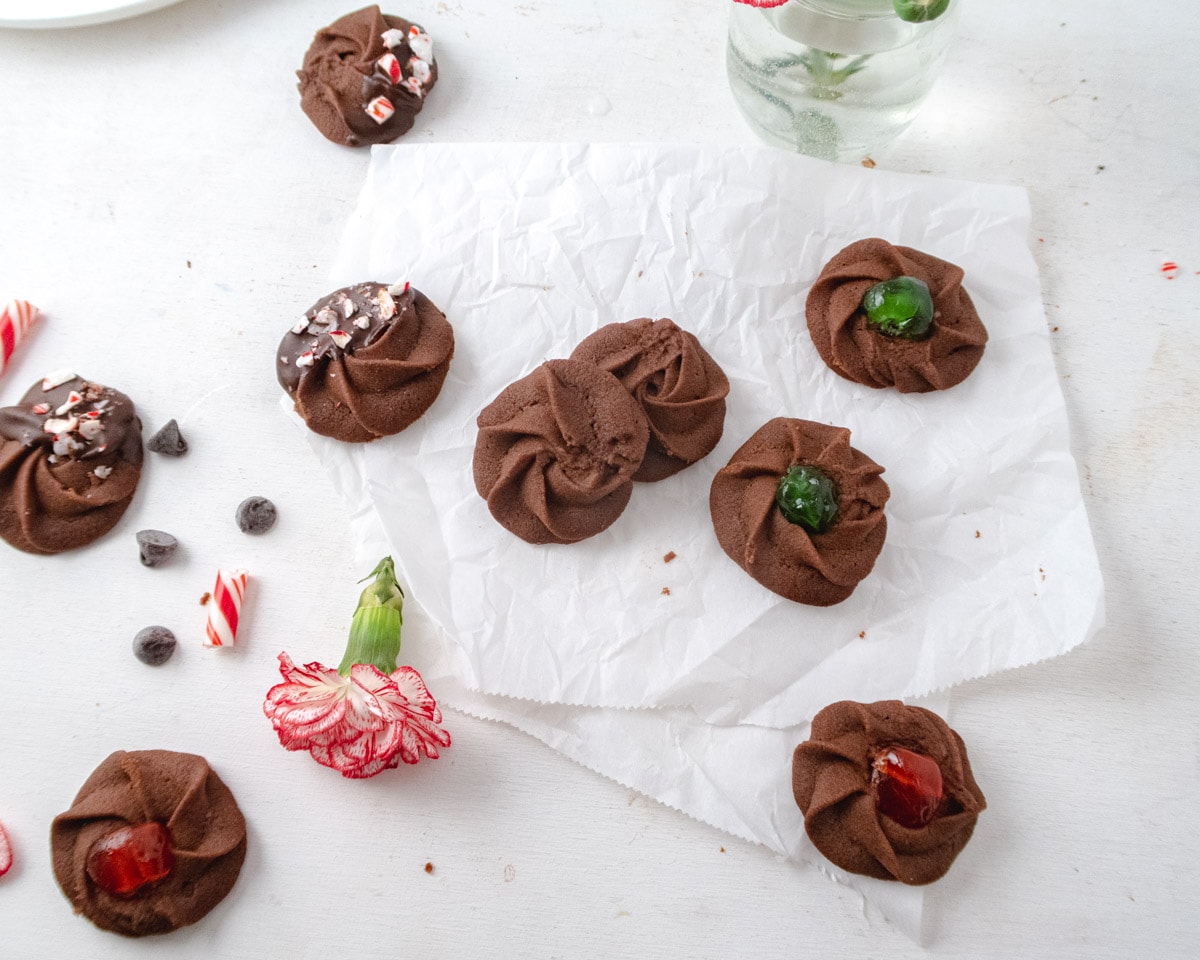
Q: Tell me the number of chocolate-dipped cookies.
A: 3